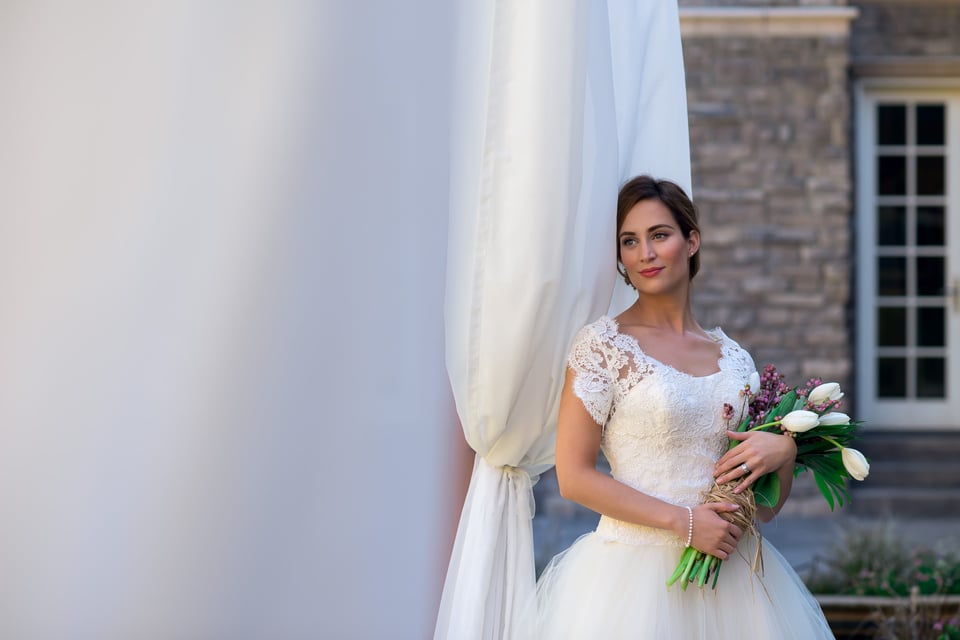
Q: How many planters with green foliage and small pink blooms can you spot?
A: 1